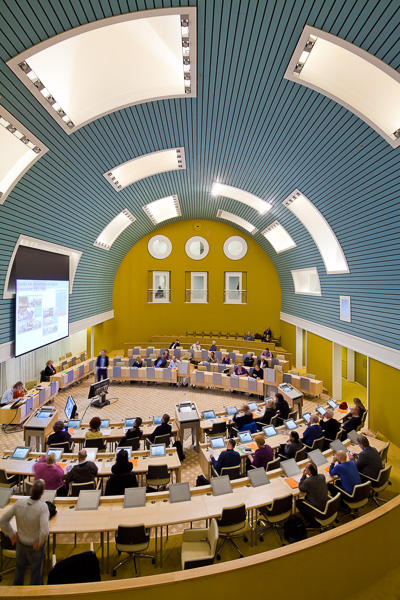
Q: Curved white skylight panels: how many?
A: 11